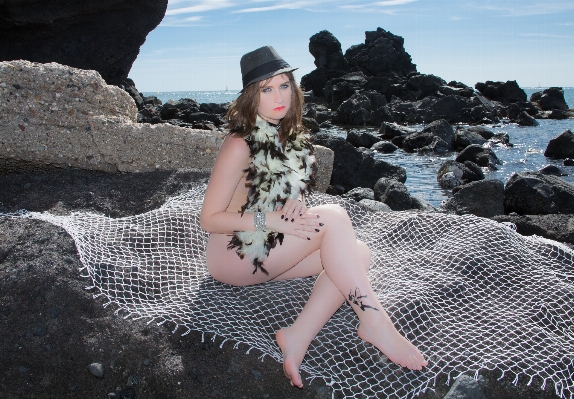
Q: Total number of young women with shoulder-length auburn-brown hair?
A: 1